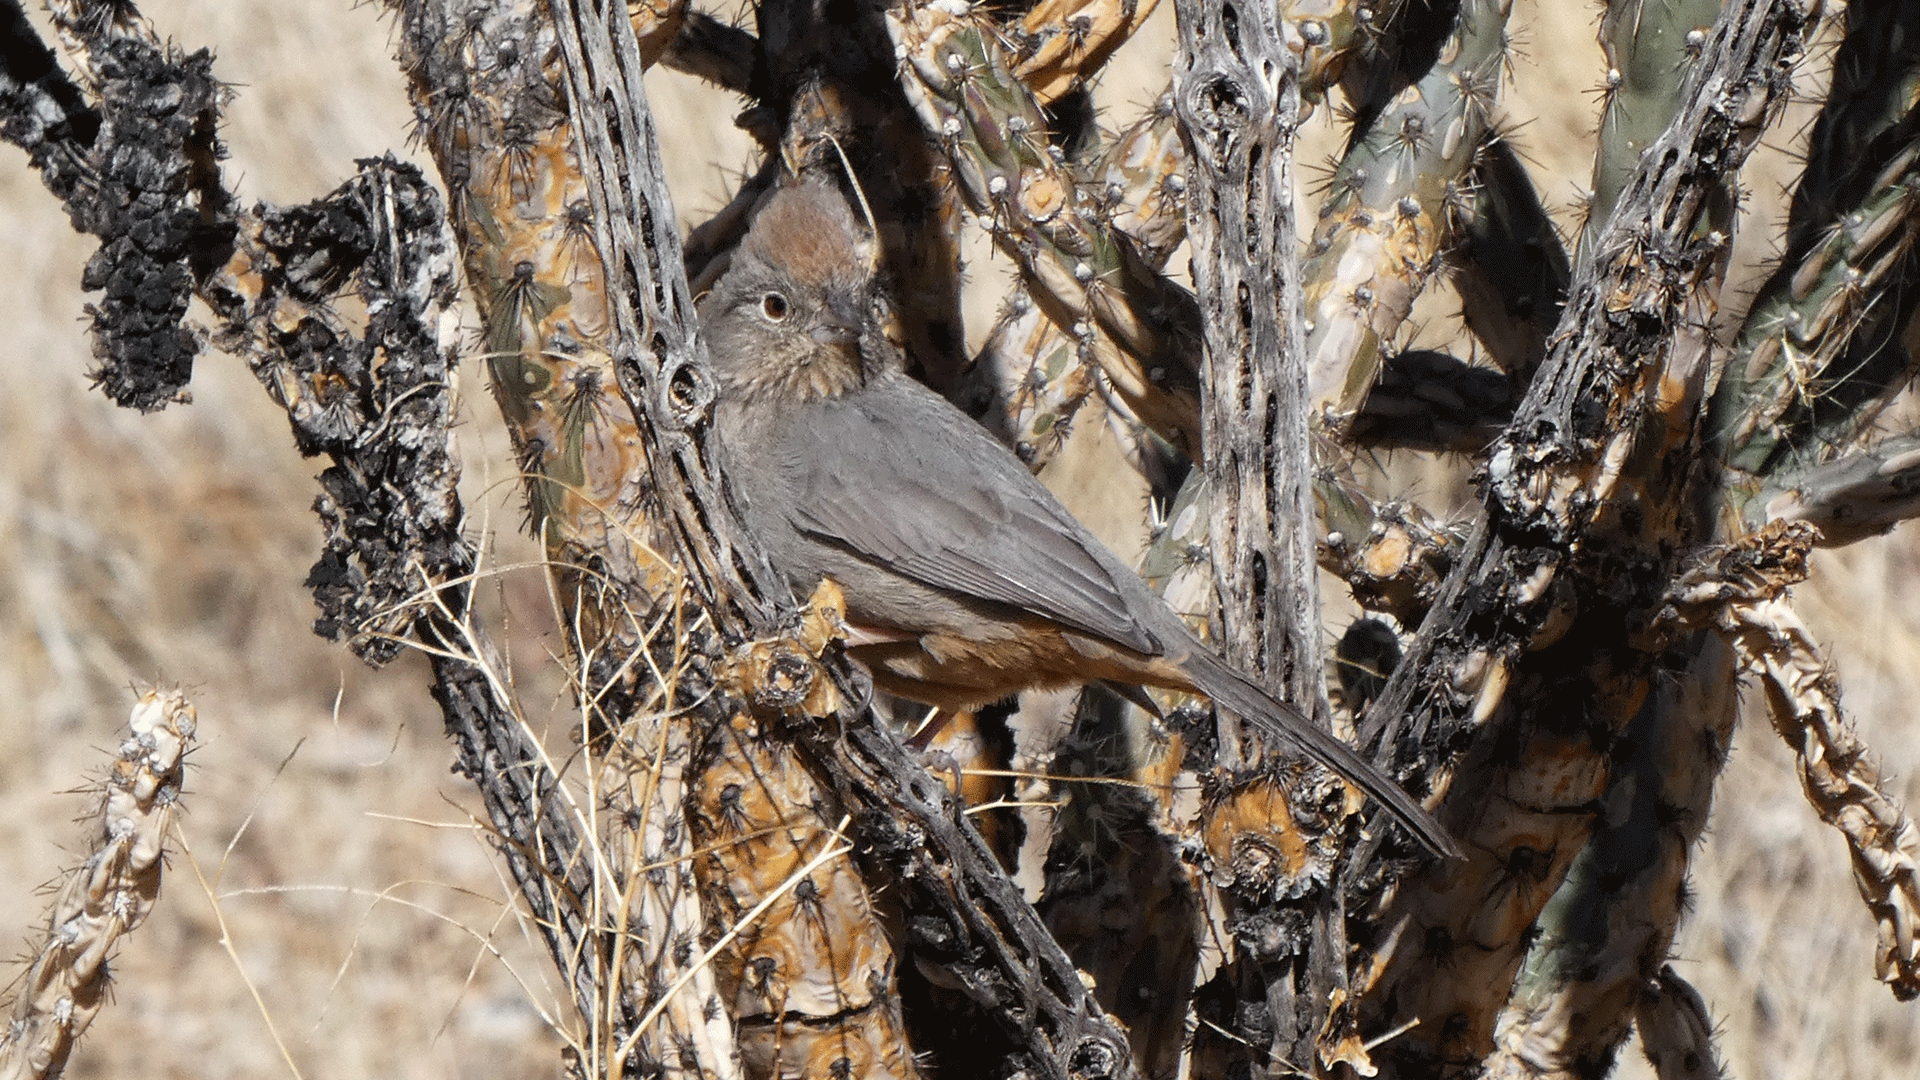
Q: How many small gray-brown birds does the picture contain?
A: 1